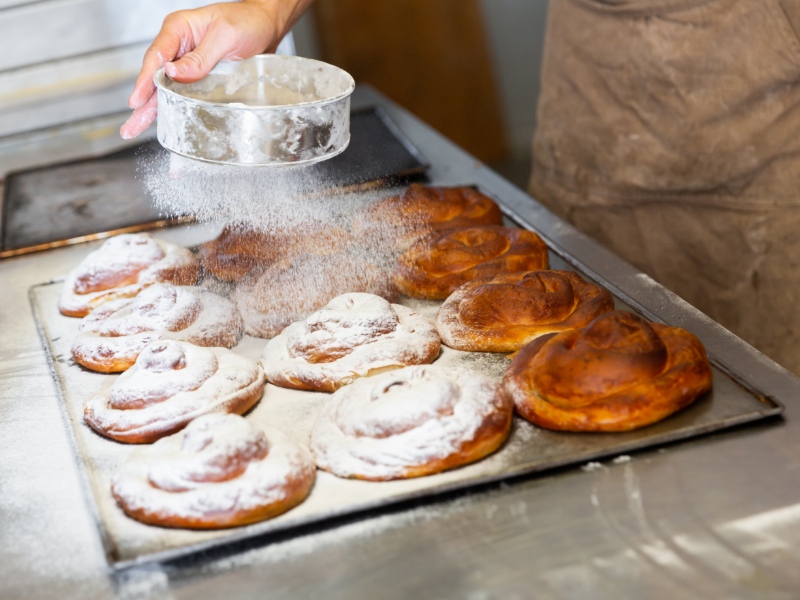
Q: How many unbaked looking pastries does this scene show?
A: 0